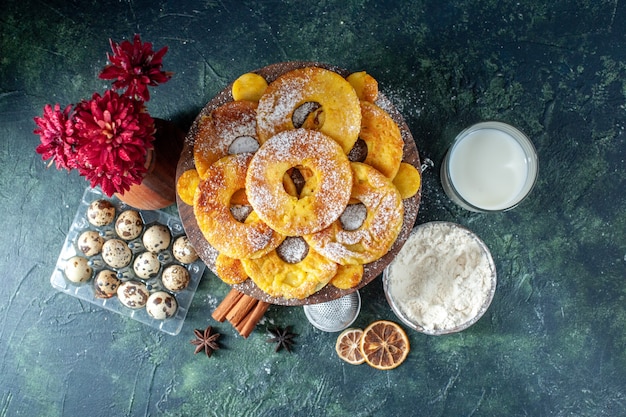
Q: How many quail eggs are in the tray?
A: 12